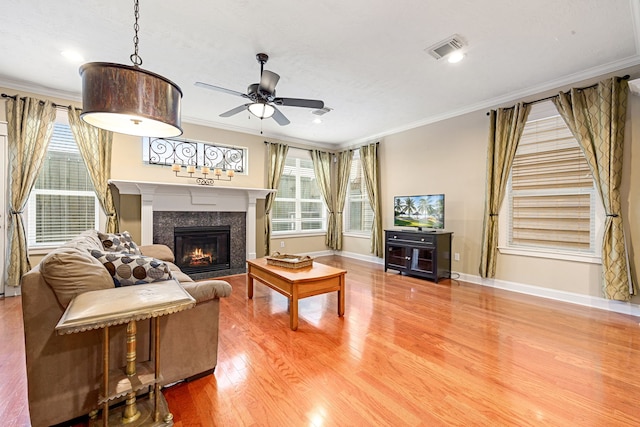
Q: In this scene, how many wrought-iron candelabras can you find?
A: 1